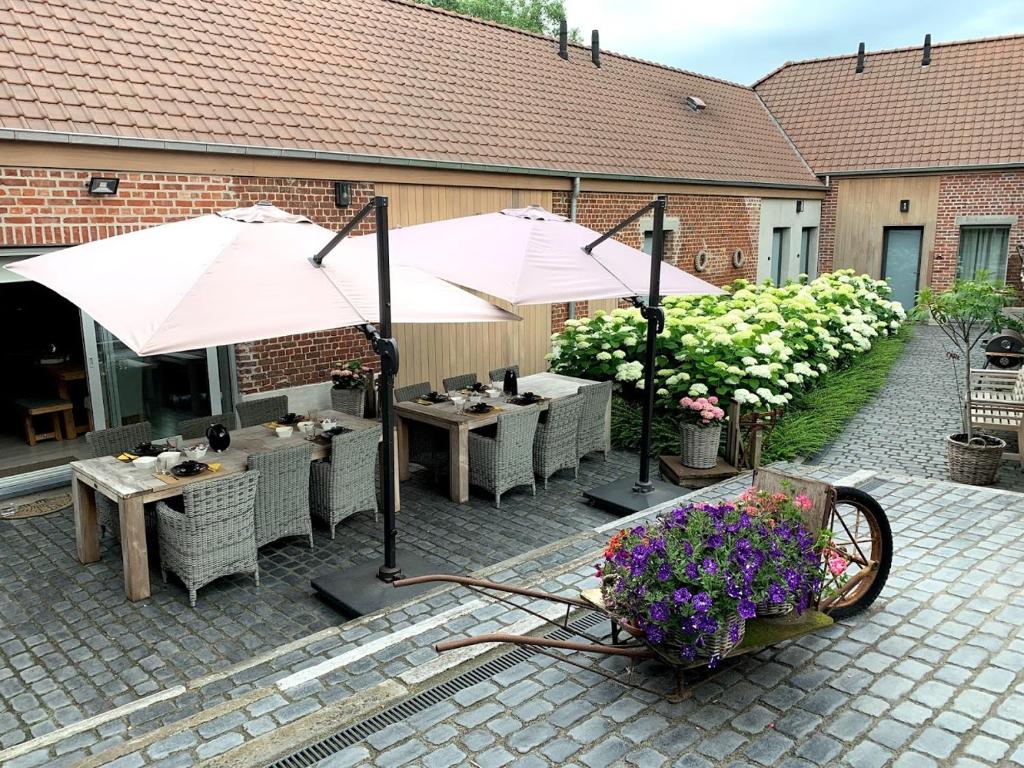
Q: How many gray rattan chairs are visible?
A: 12